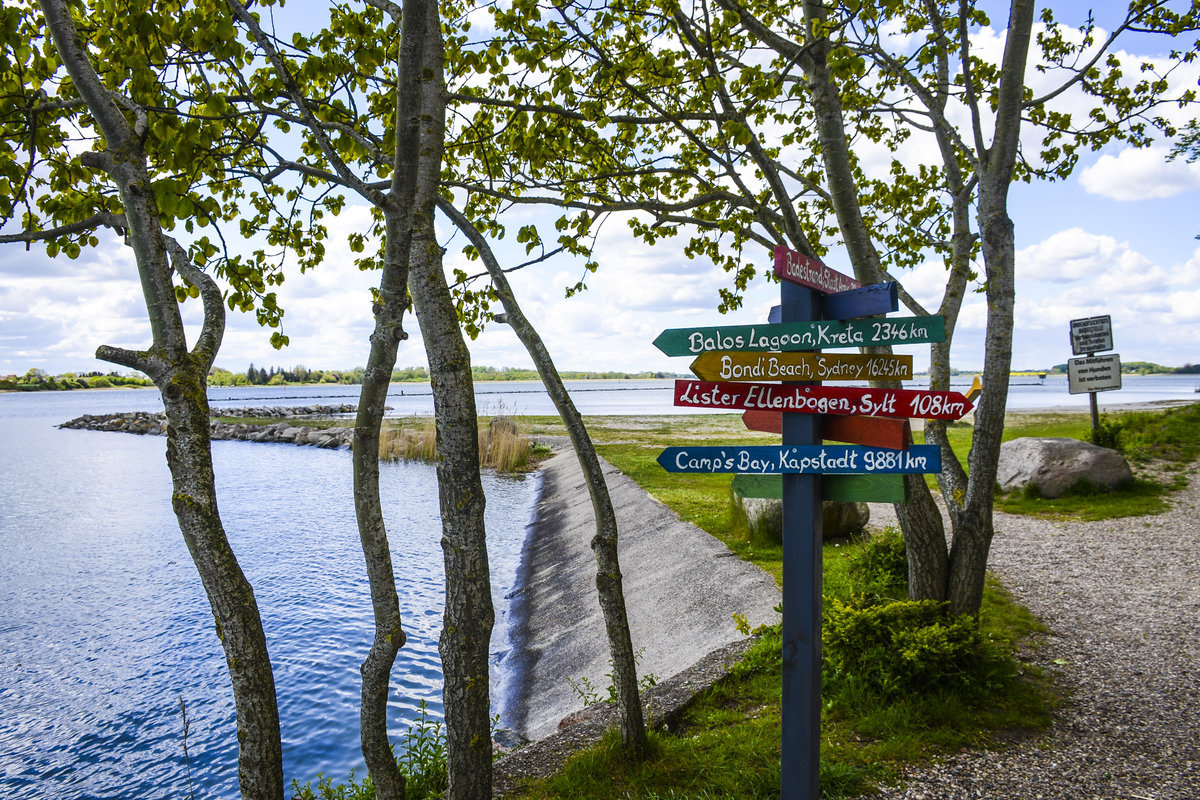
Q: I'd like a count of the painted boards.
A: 8